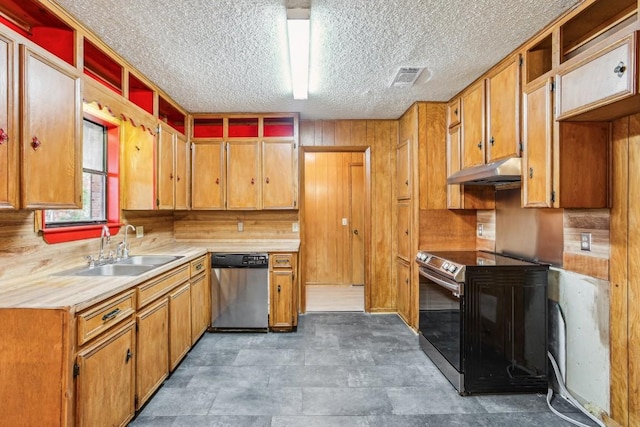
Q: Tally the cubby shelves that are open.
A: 9